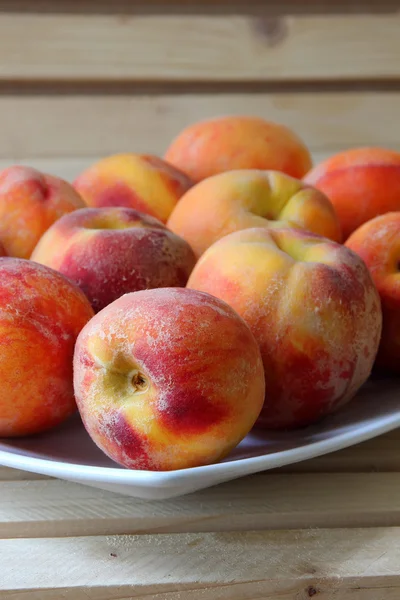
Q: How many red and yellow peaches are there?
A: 10